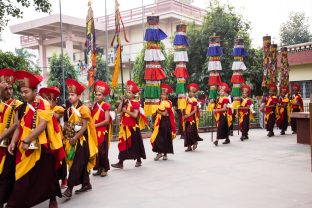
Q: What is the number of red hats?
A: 13